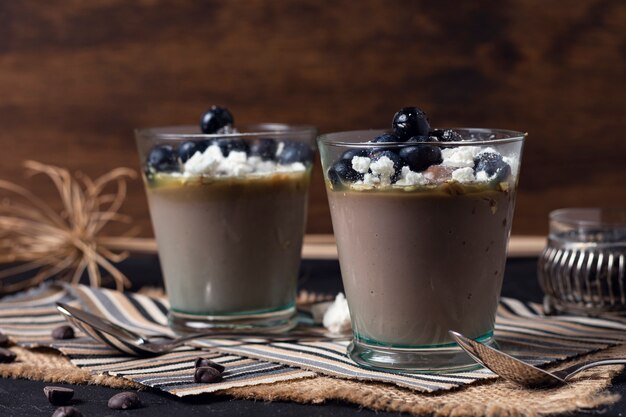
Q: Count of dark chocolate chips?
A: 8